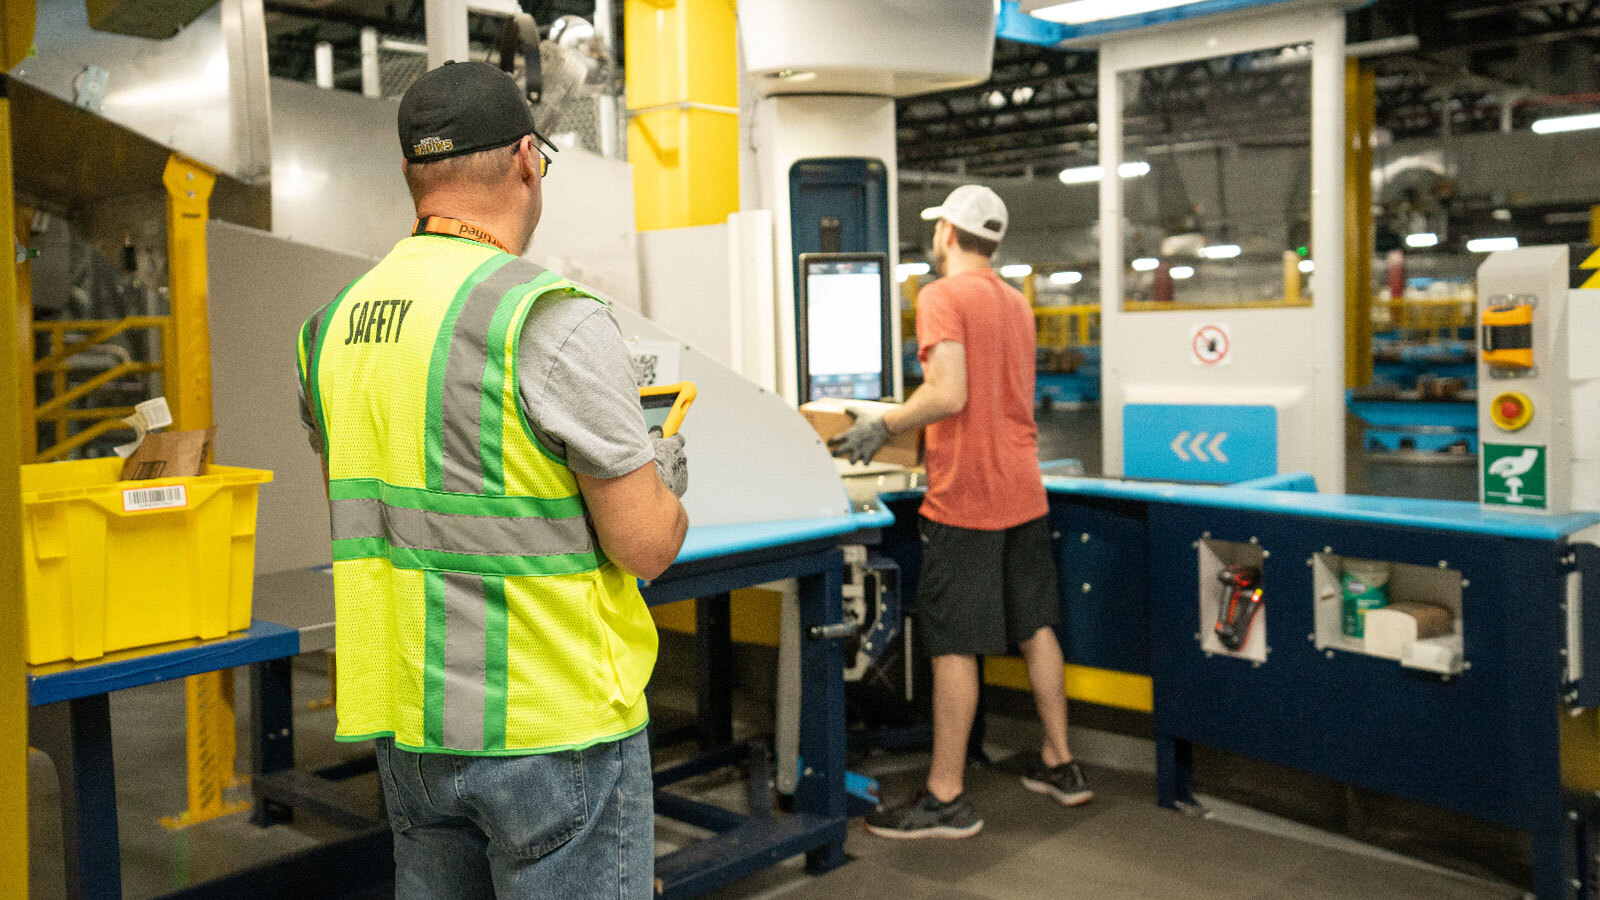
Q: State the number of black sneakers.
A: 2